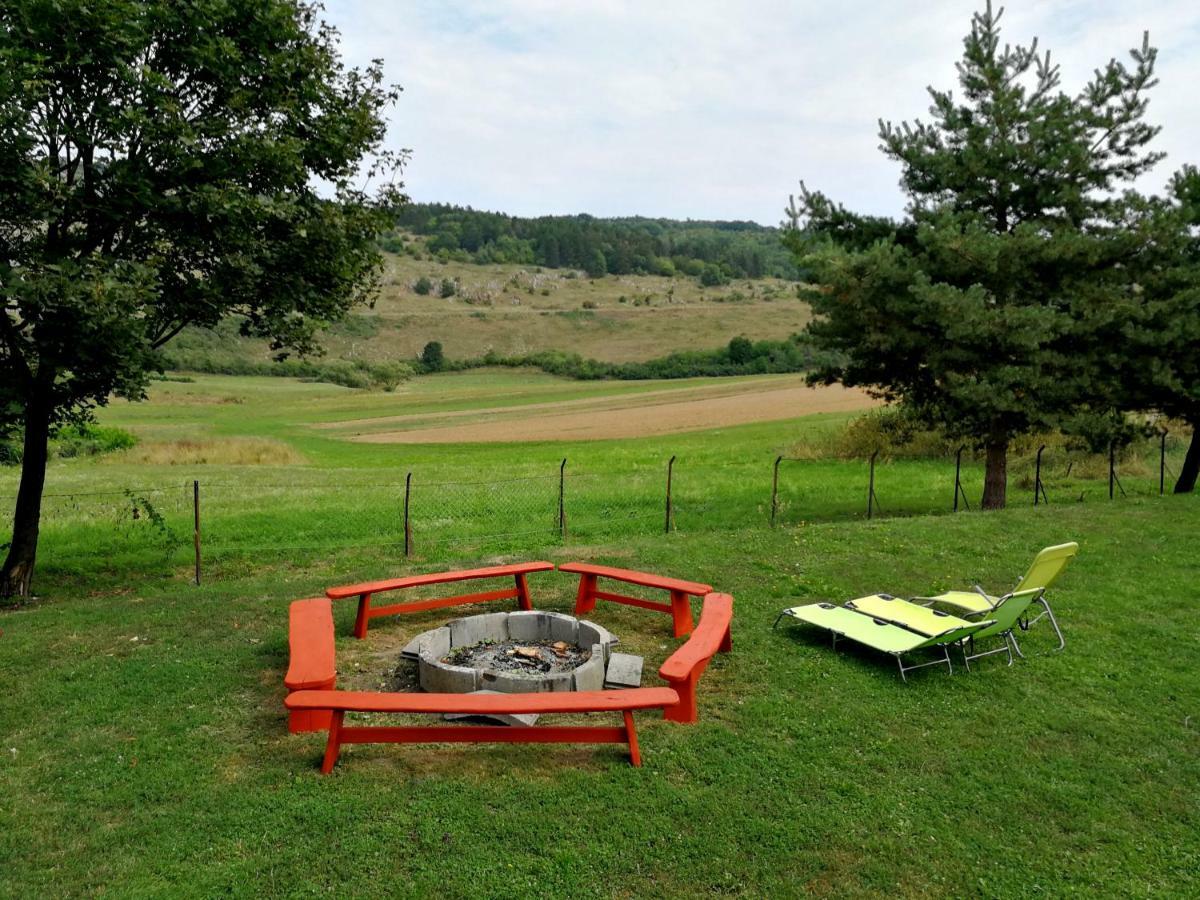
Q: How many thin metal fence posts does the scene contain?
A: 10